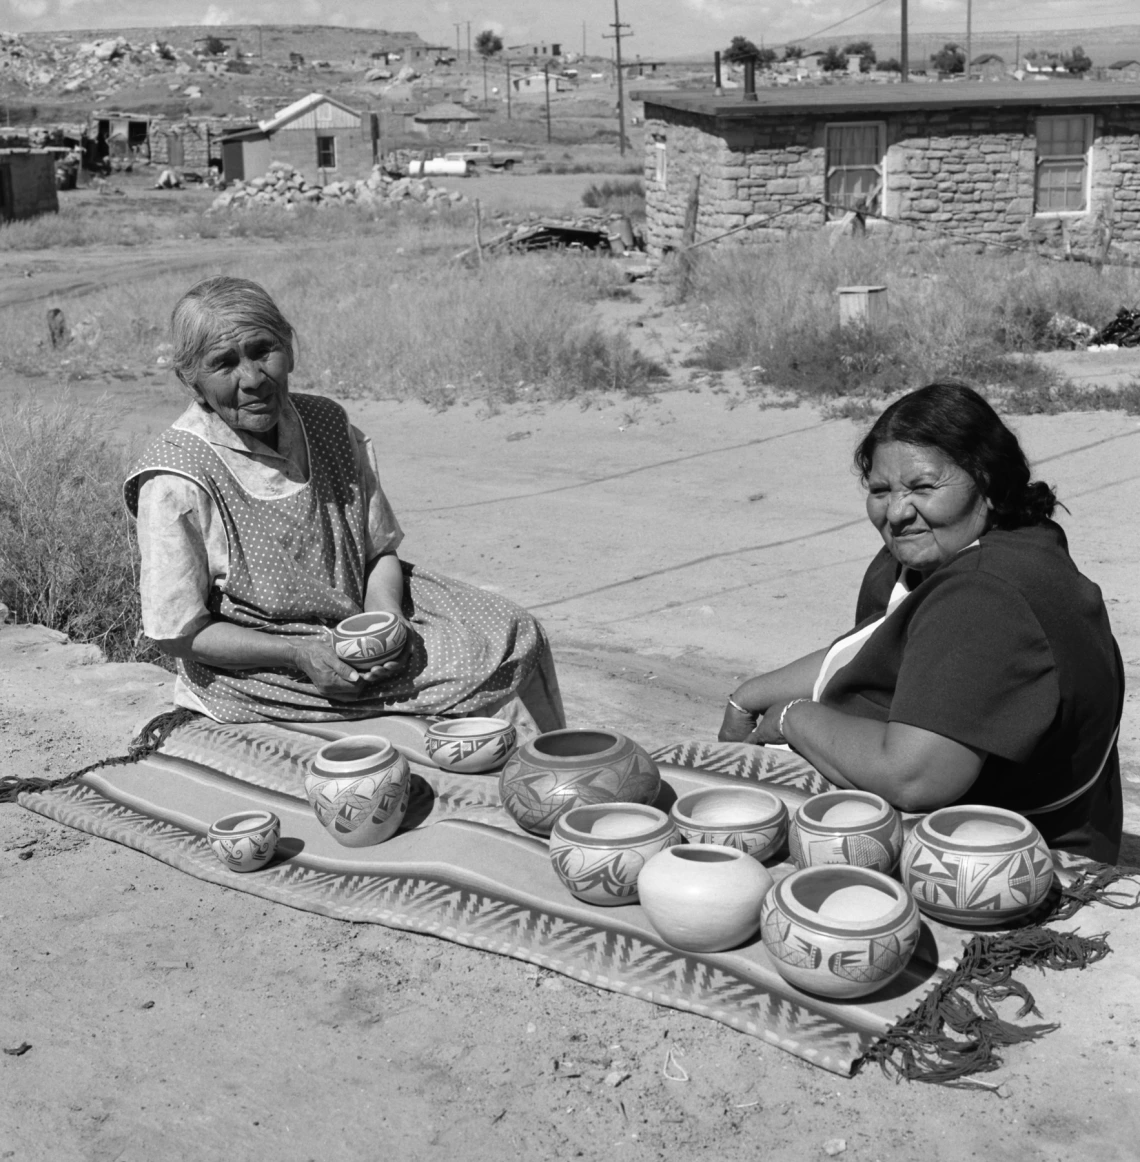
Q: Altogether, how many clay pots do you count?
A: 11